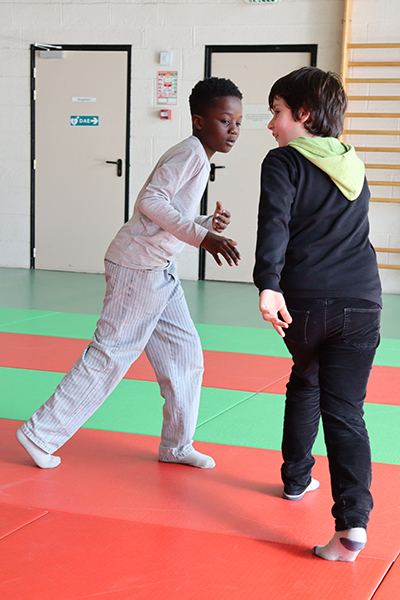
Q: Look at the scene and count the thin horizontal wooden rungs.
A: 12